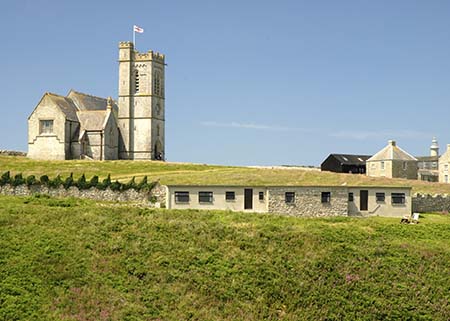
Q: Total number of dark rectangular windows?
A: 9